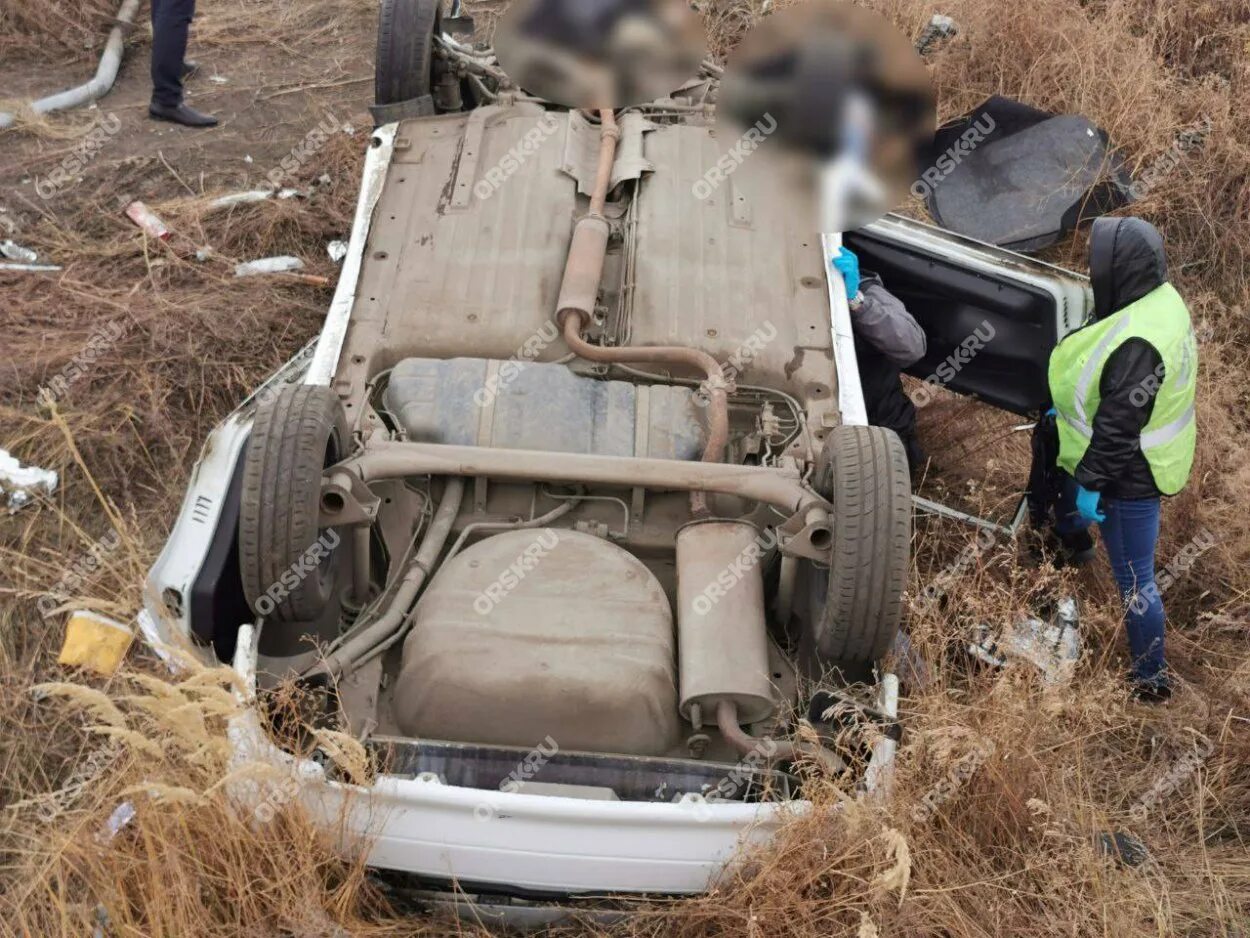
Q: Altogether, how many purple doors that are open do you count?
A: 0